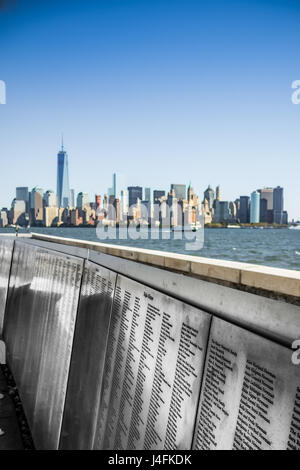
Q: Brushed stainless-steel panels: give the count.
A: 5